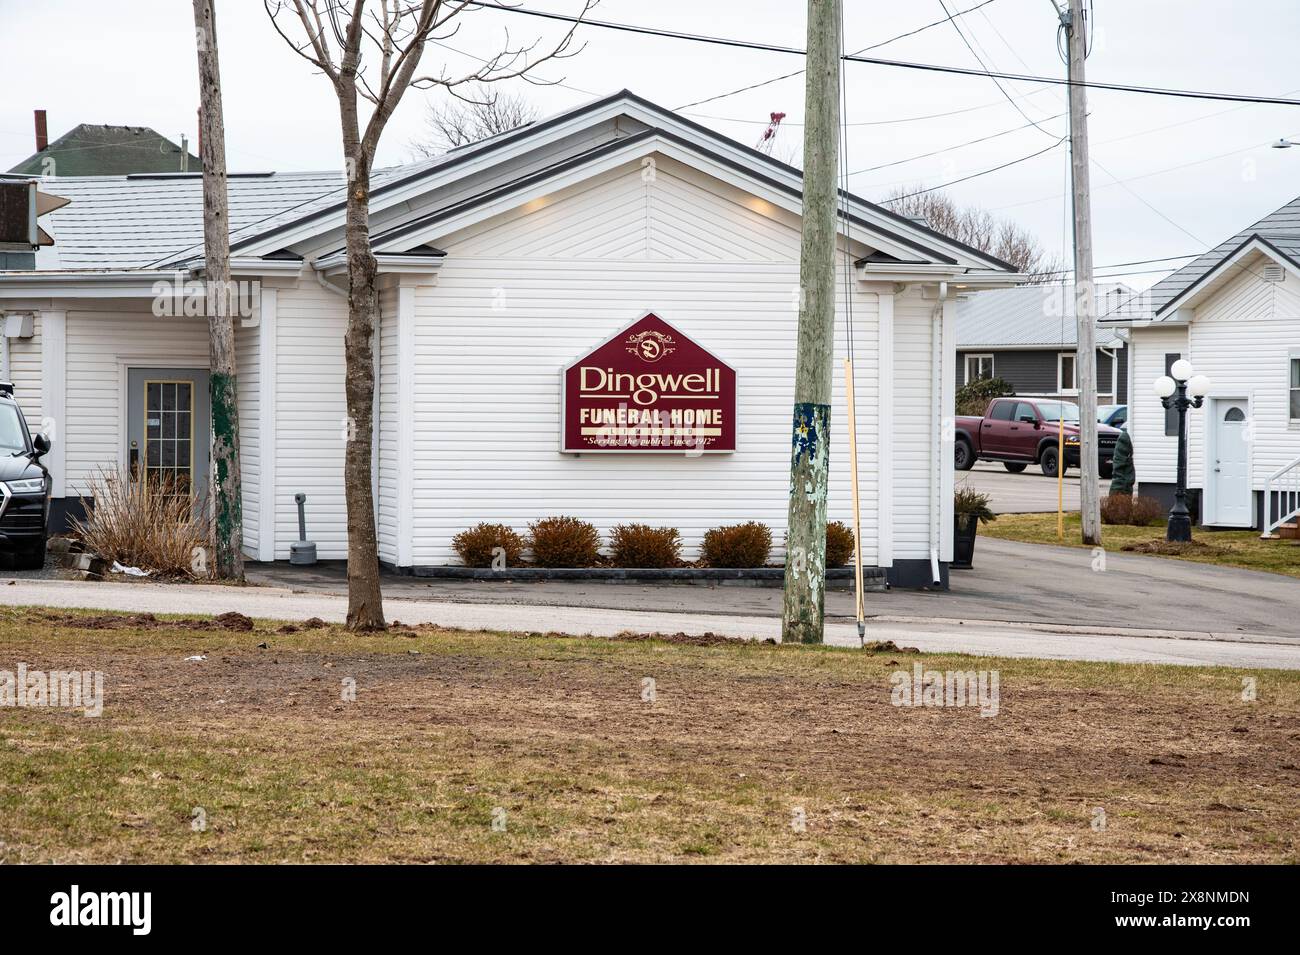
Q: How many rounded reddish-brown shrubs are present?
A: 5